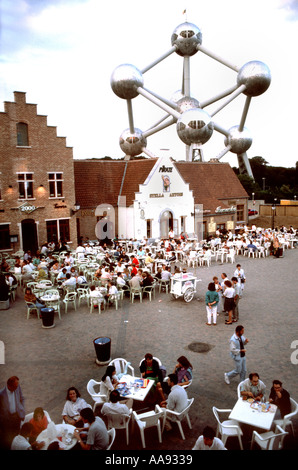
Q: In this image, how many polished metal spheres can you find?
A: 8